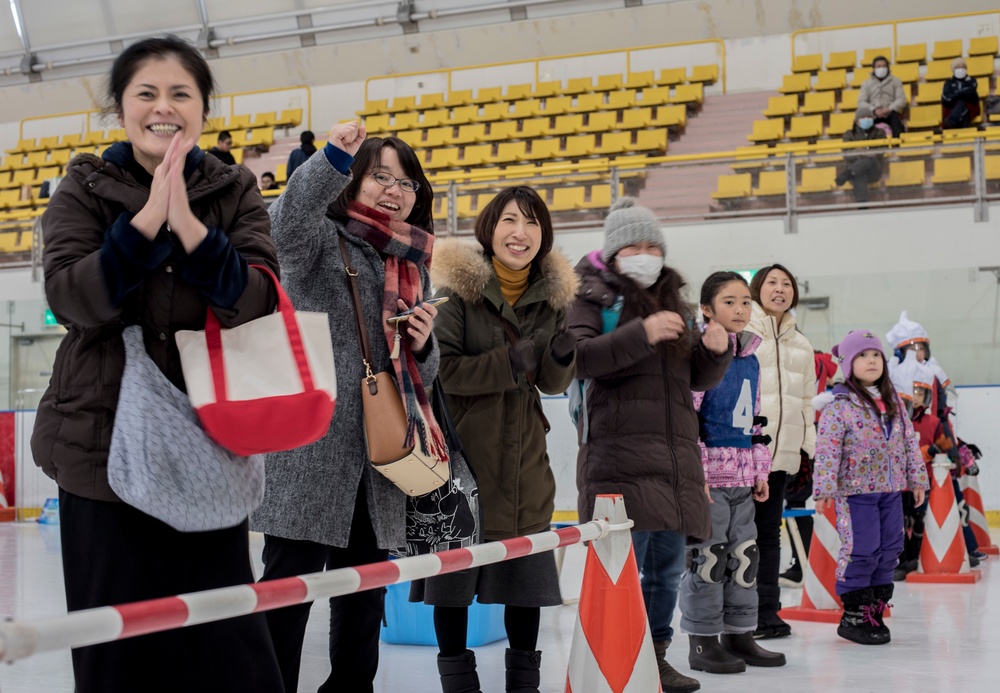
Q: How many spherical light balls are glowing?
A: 0